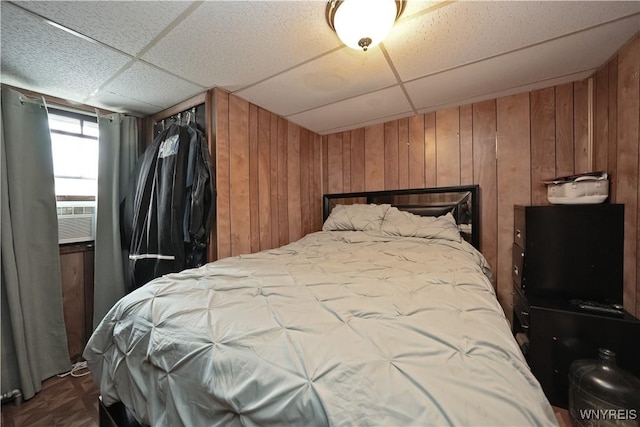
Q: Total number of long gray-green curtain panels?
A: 2